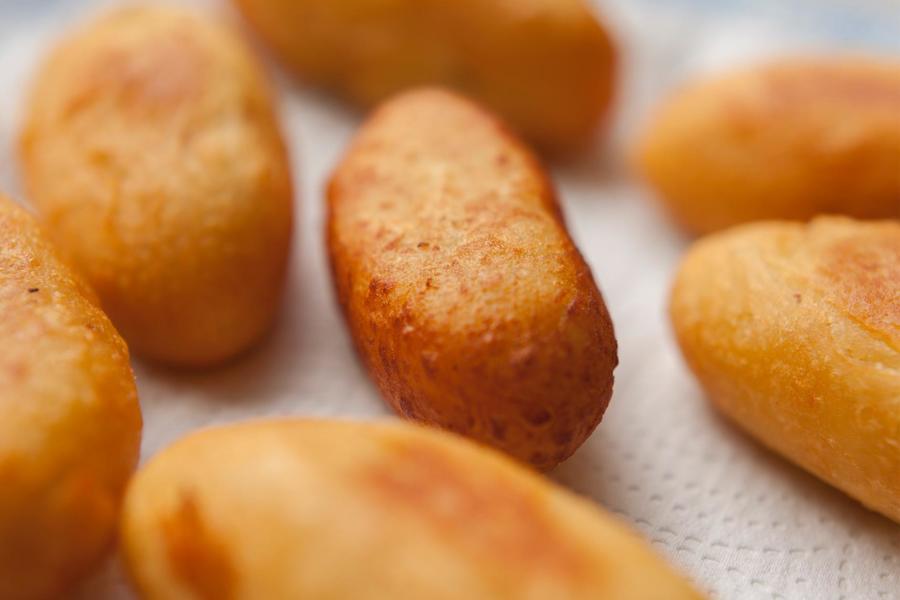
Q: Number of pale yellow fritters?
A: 6